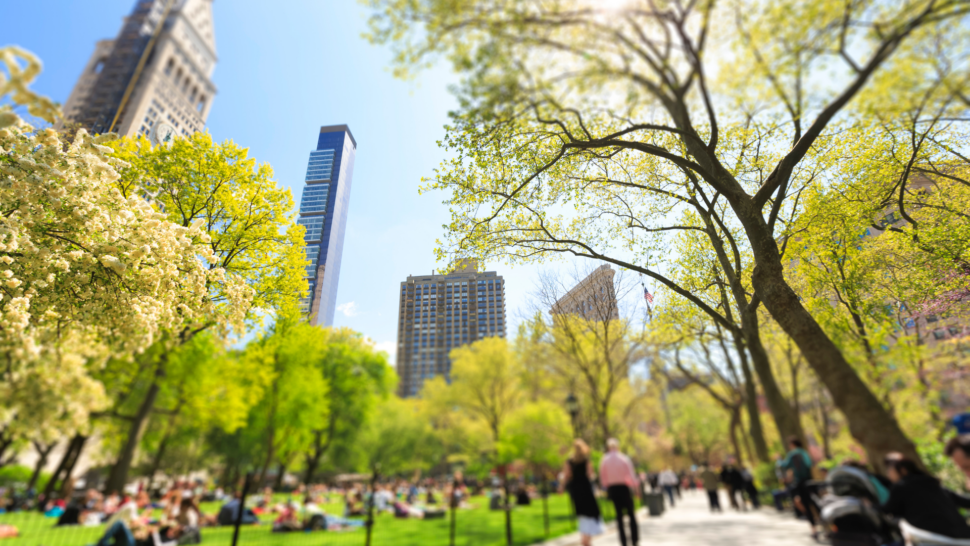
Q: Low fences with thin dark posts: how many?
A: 1